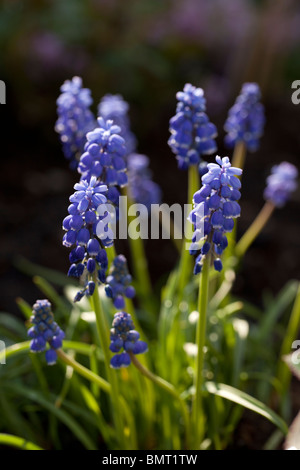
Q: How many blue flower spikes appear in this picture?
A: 12